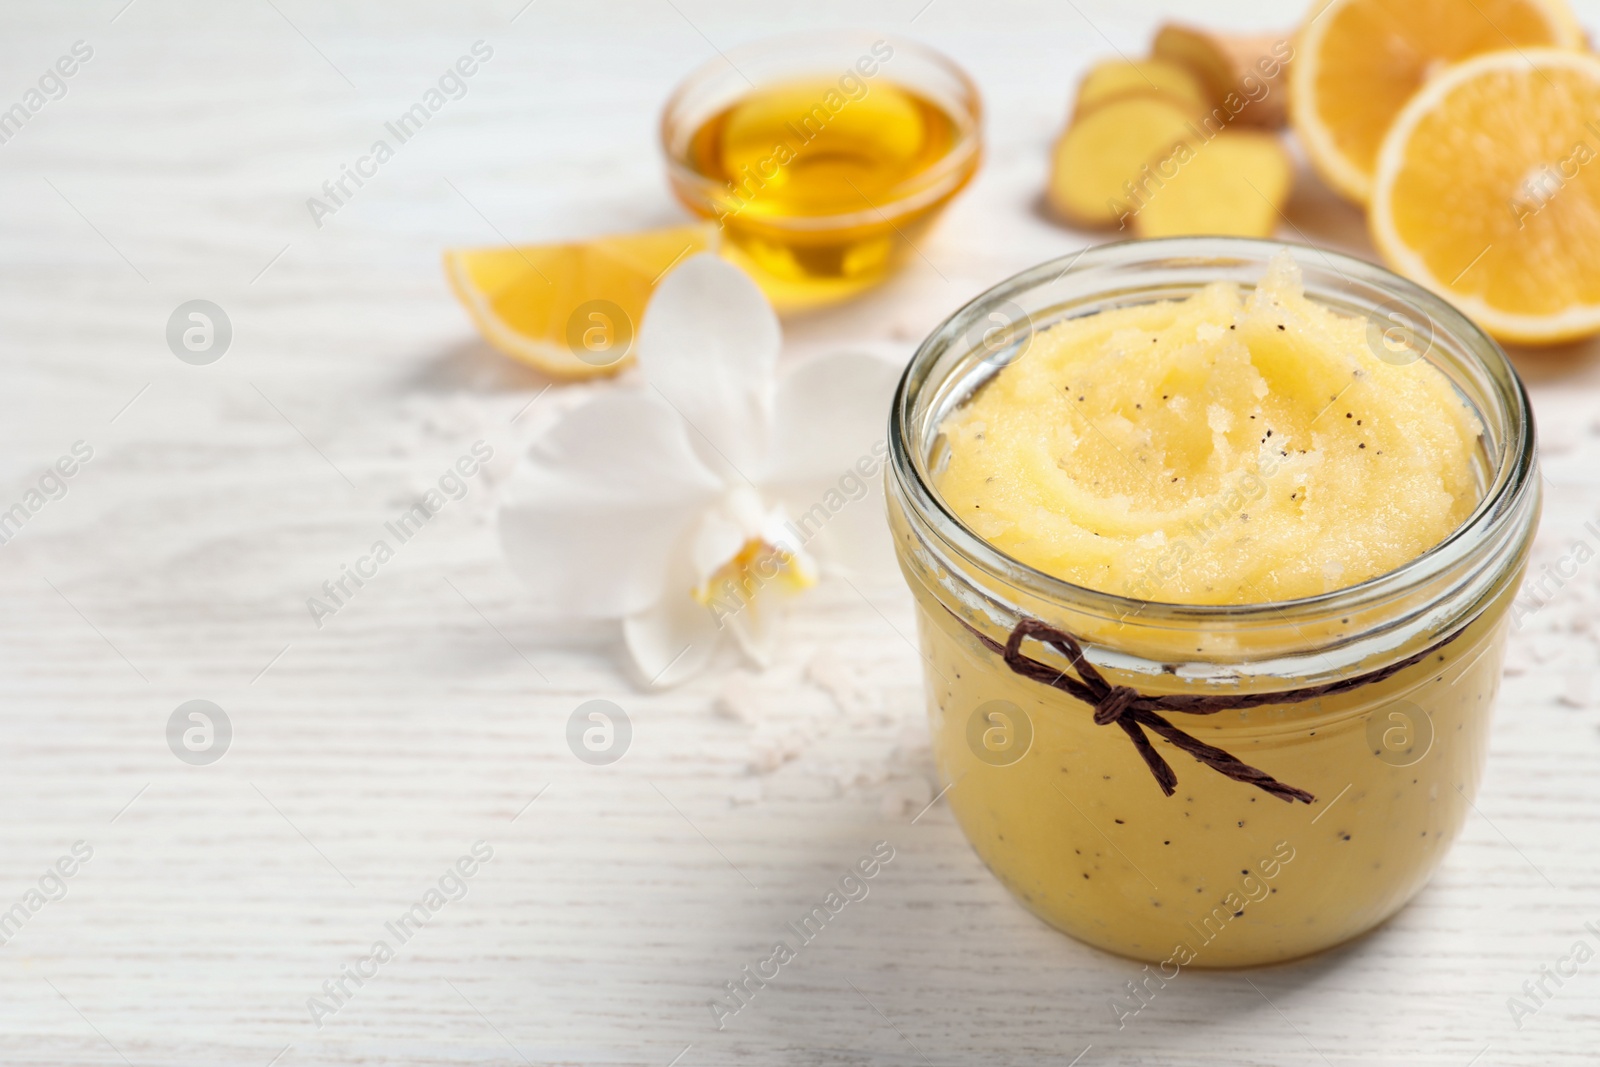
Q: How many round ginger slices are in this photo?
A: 3